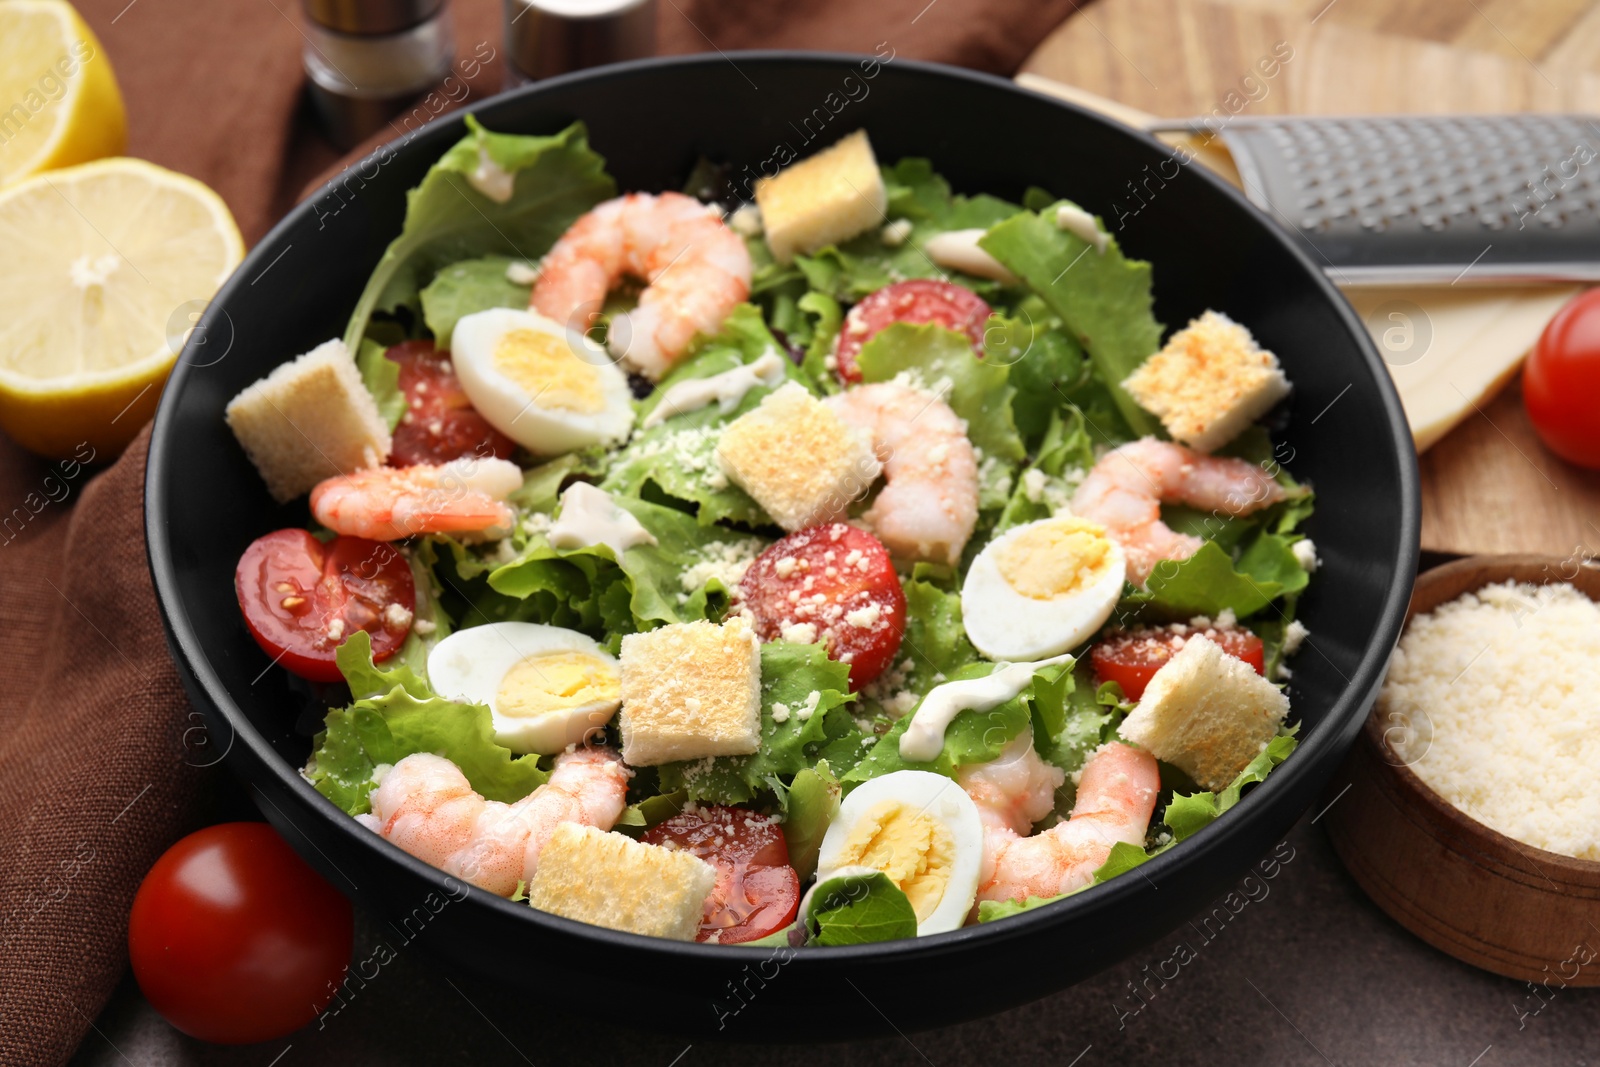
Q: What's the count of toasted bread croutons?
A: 7